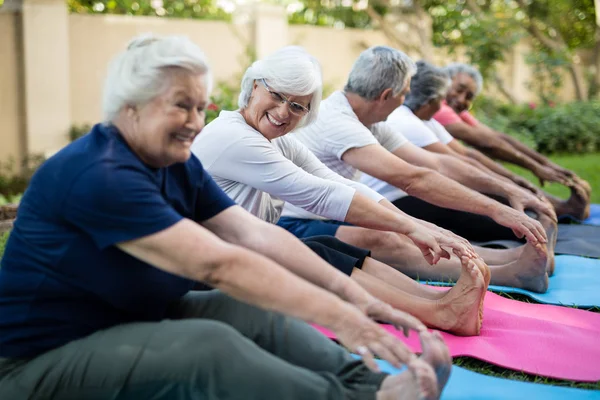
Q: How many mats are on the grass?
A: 5